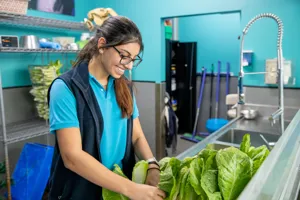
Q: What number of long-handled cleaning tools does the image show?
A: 4